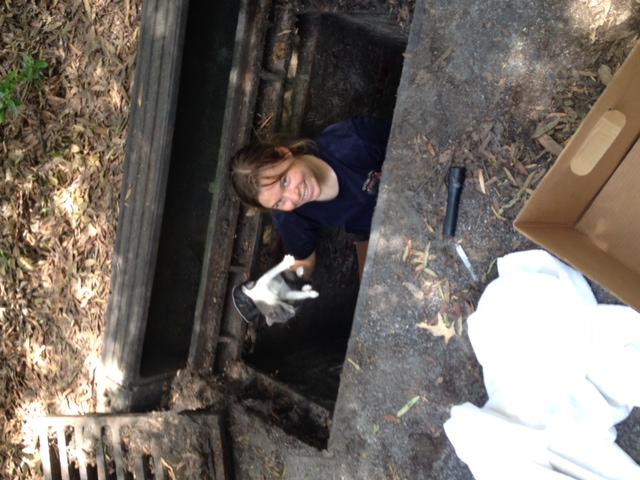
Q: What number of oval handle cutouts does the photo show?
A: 1